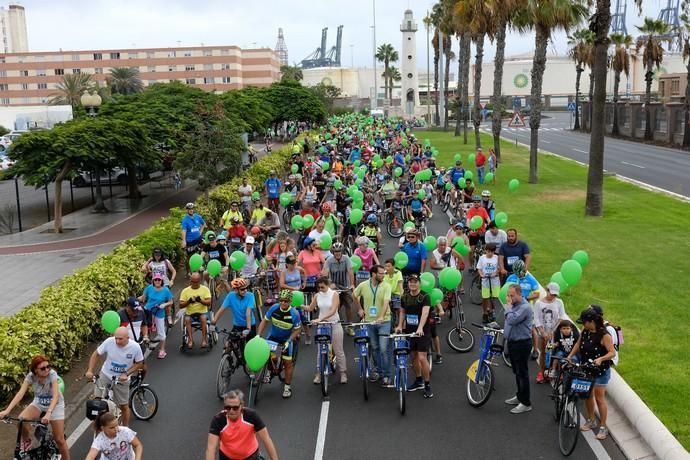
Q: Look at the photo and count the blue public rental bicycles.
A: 4